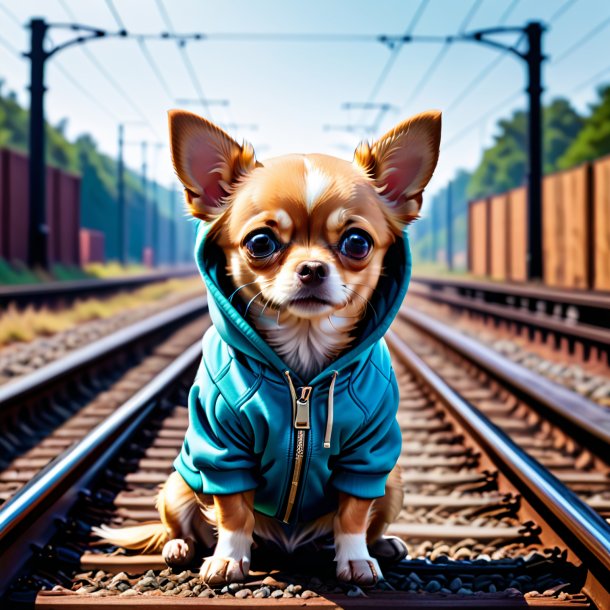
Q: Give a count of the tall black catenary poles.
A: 2